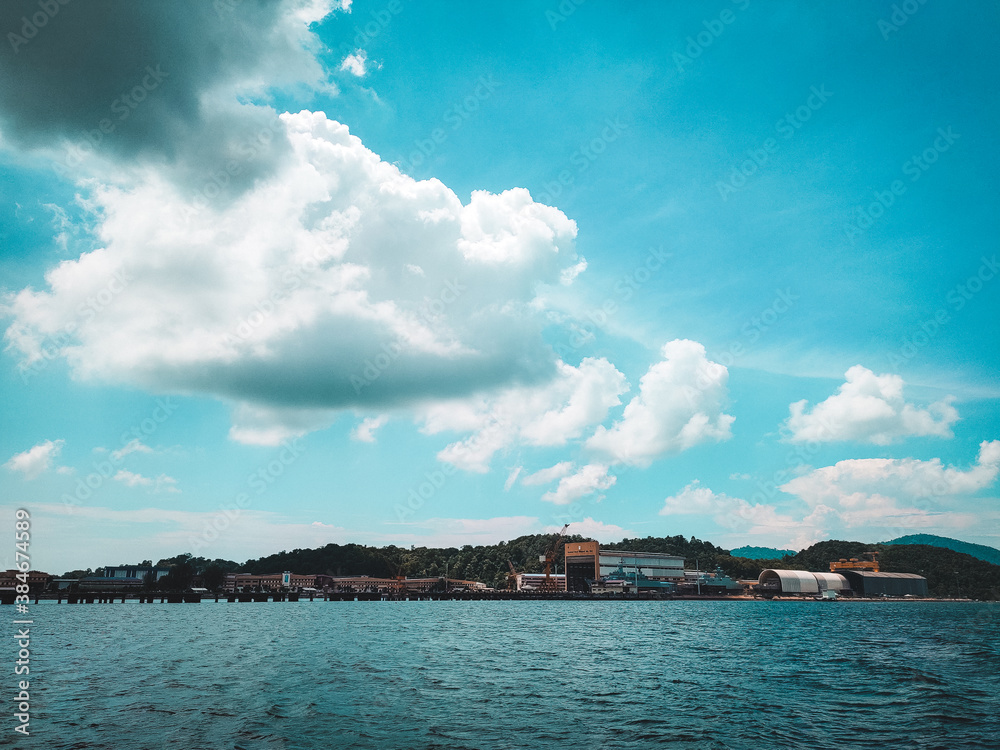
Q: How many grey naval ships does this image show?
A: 2